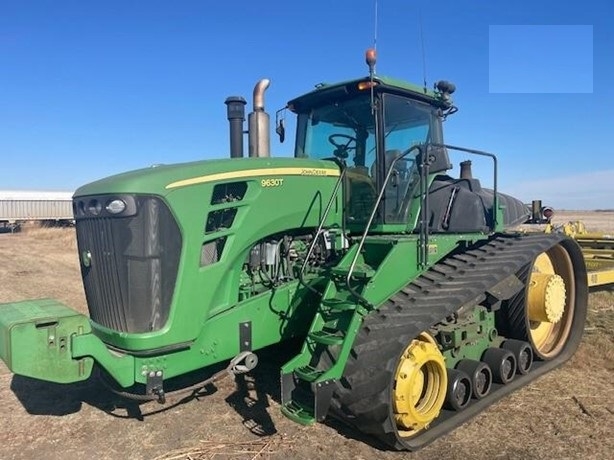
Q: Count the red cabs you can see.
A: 0